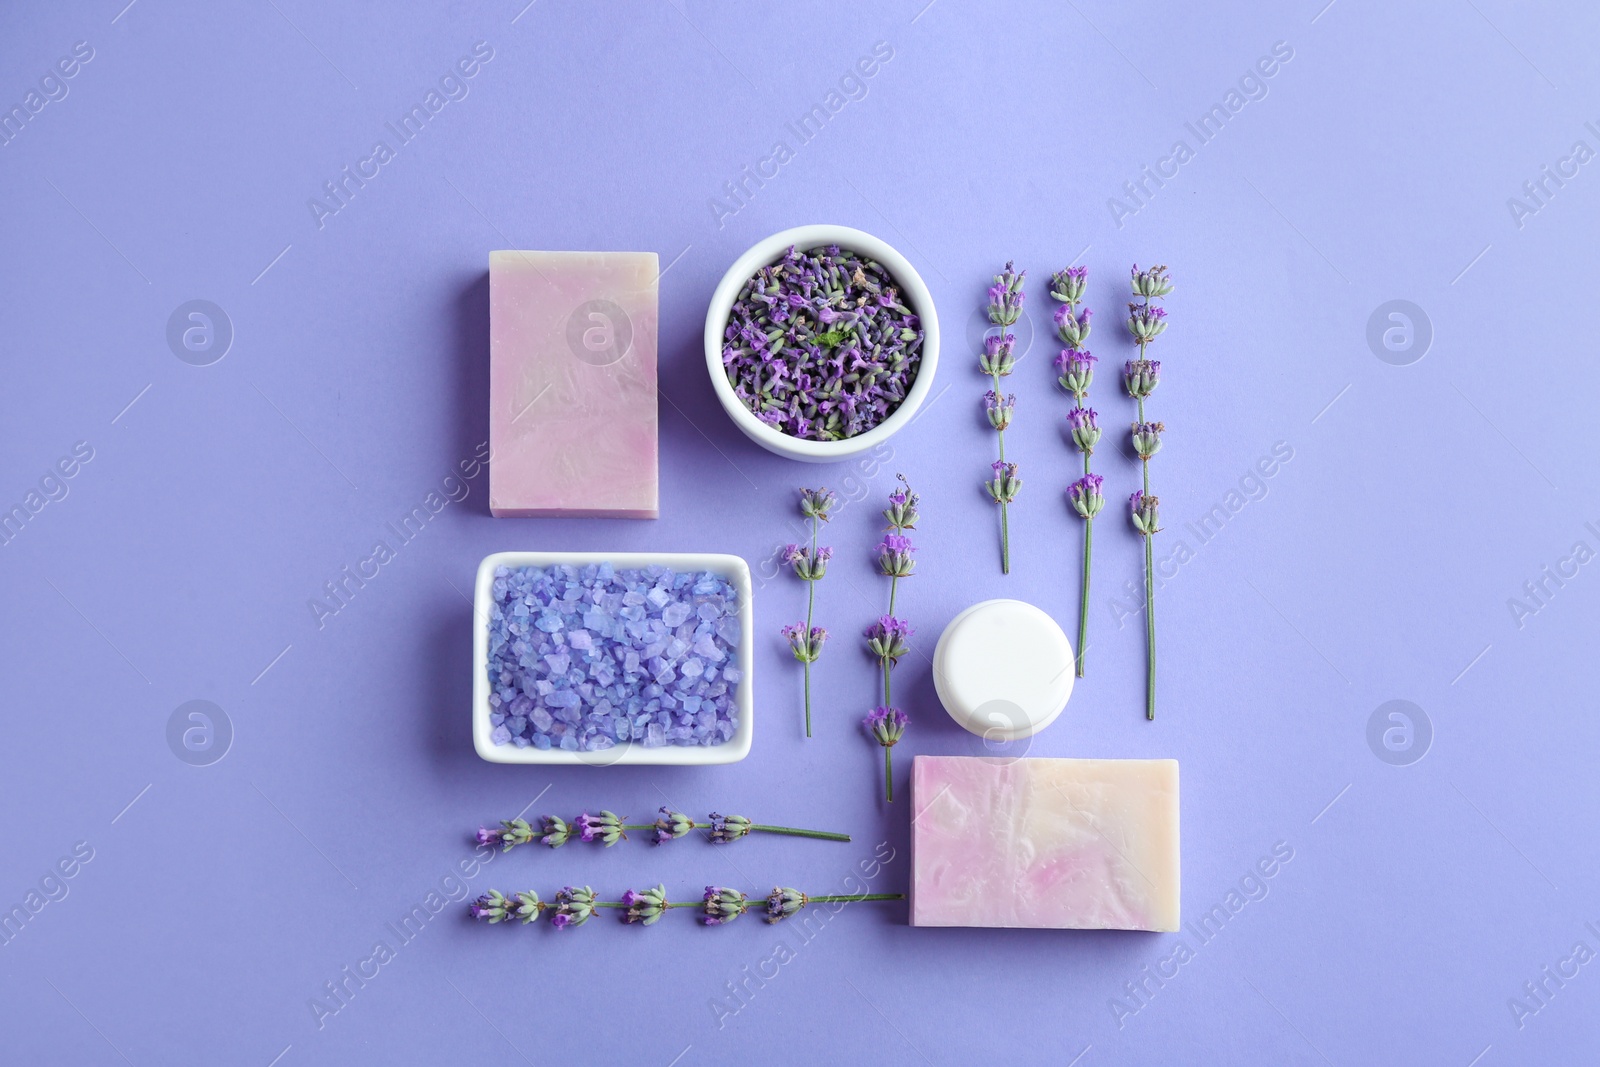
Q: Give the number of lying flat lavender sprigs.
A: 7